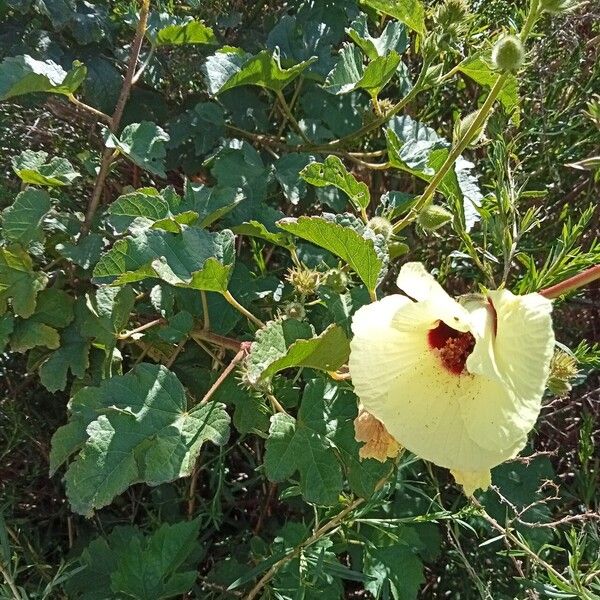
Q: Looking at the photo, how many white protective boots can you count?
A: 0